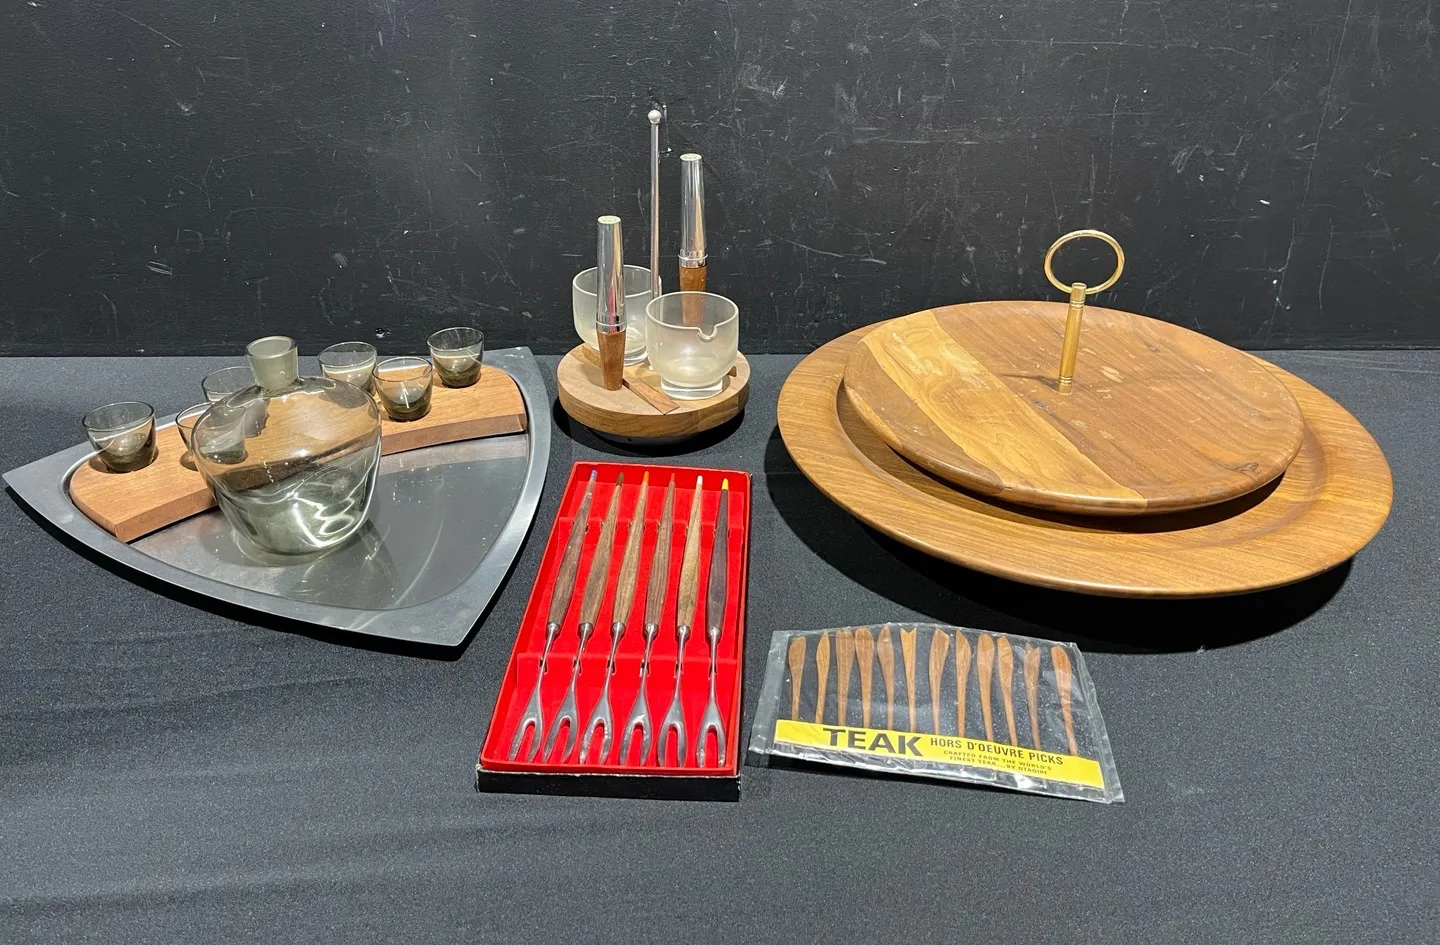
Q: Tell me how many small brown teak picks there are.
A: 12